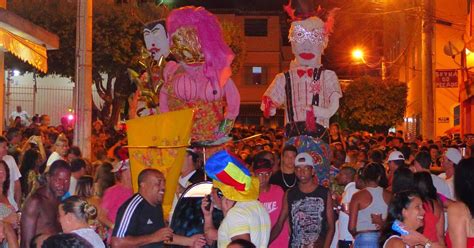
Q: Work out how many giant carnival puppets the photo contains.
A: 3